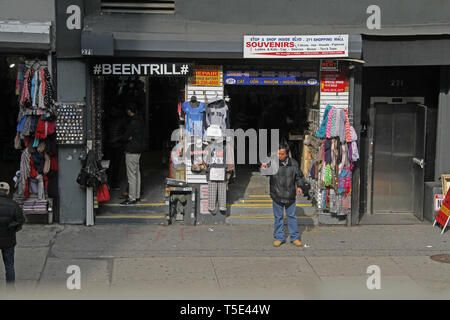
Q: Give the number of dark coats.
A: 3